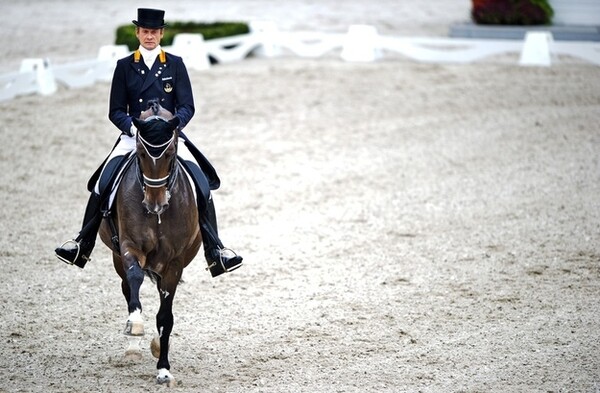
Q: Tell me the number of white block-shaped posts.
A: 6